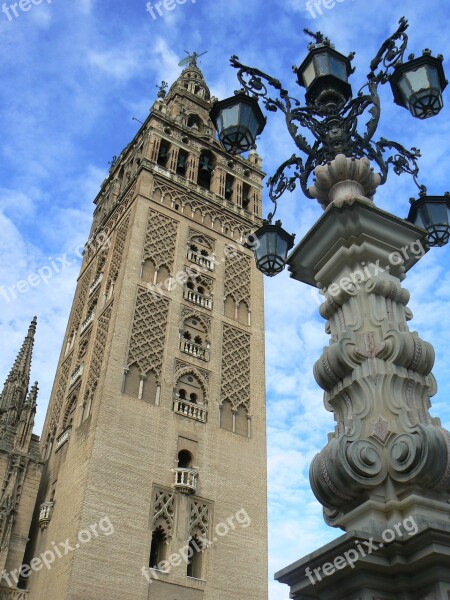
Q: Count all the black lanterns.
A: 5